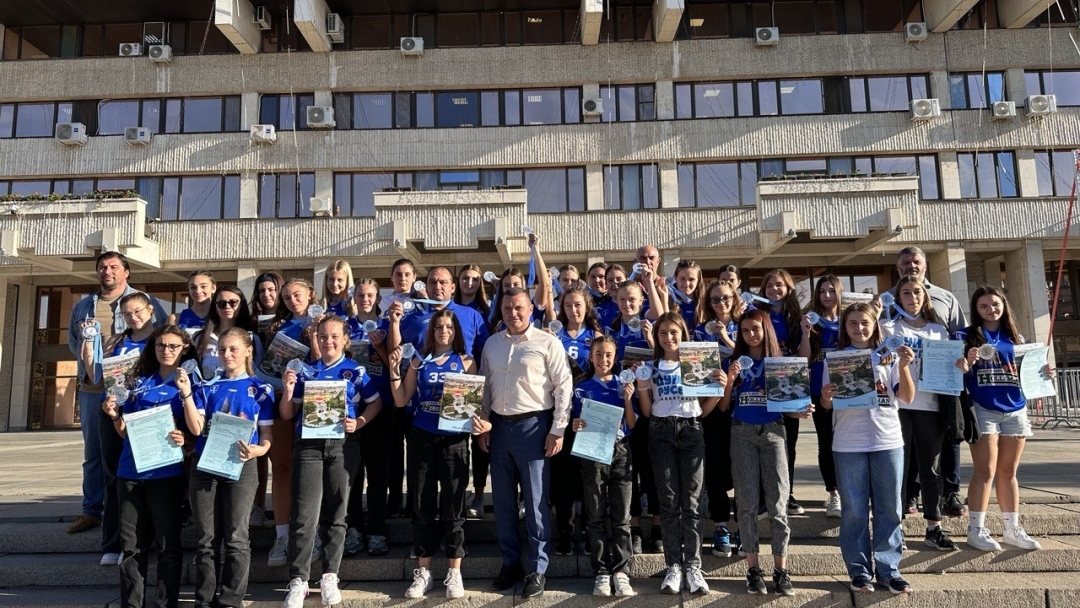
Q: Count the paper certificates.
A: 5